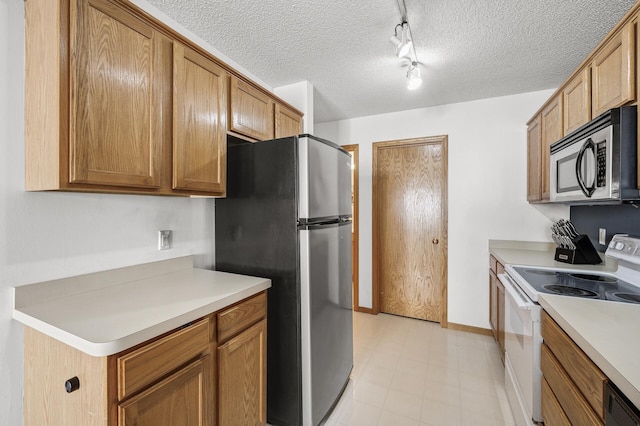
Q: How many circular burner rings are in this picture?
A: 4